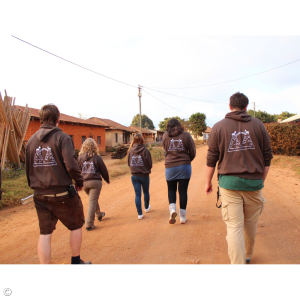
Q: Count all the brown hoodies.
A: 5